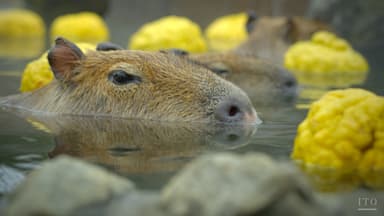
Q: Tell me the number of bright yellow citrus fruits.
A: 7